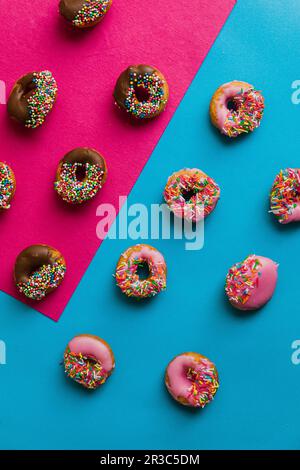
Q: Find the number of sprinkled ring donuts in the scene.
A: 13